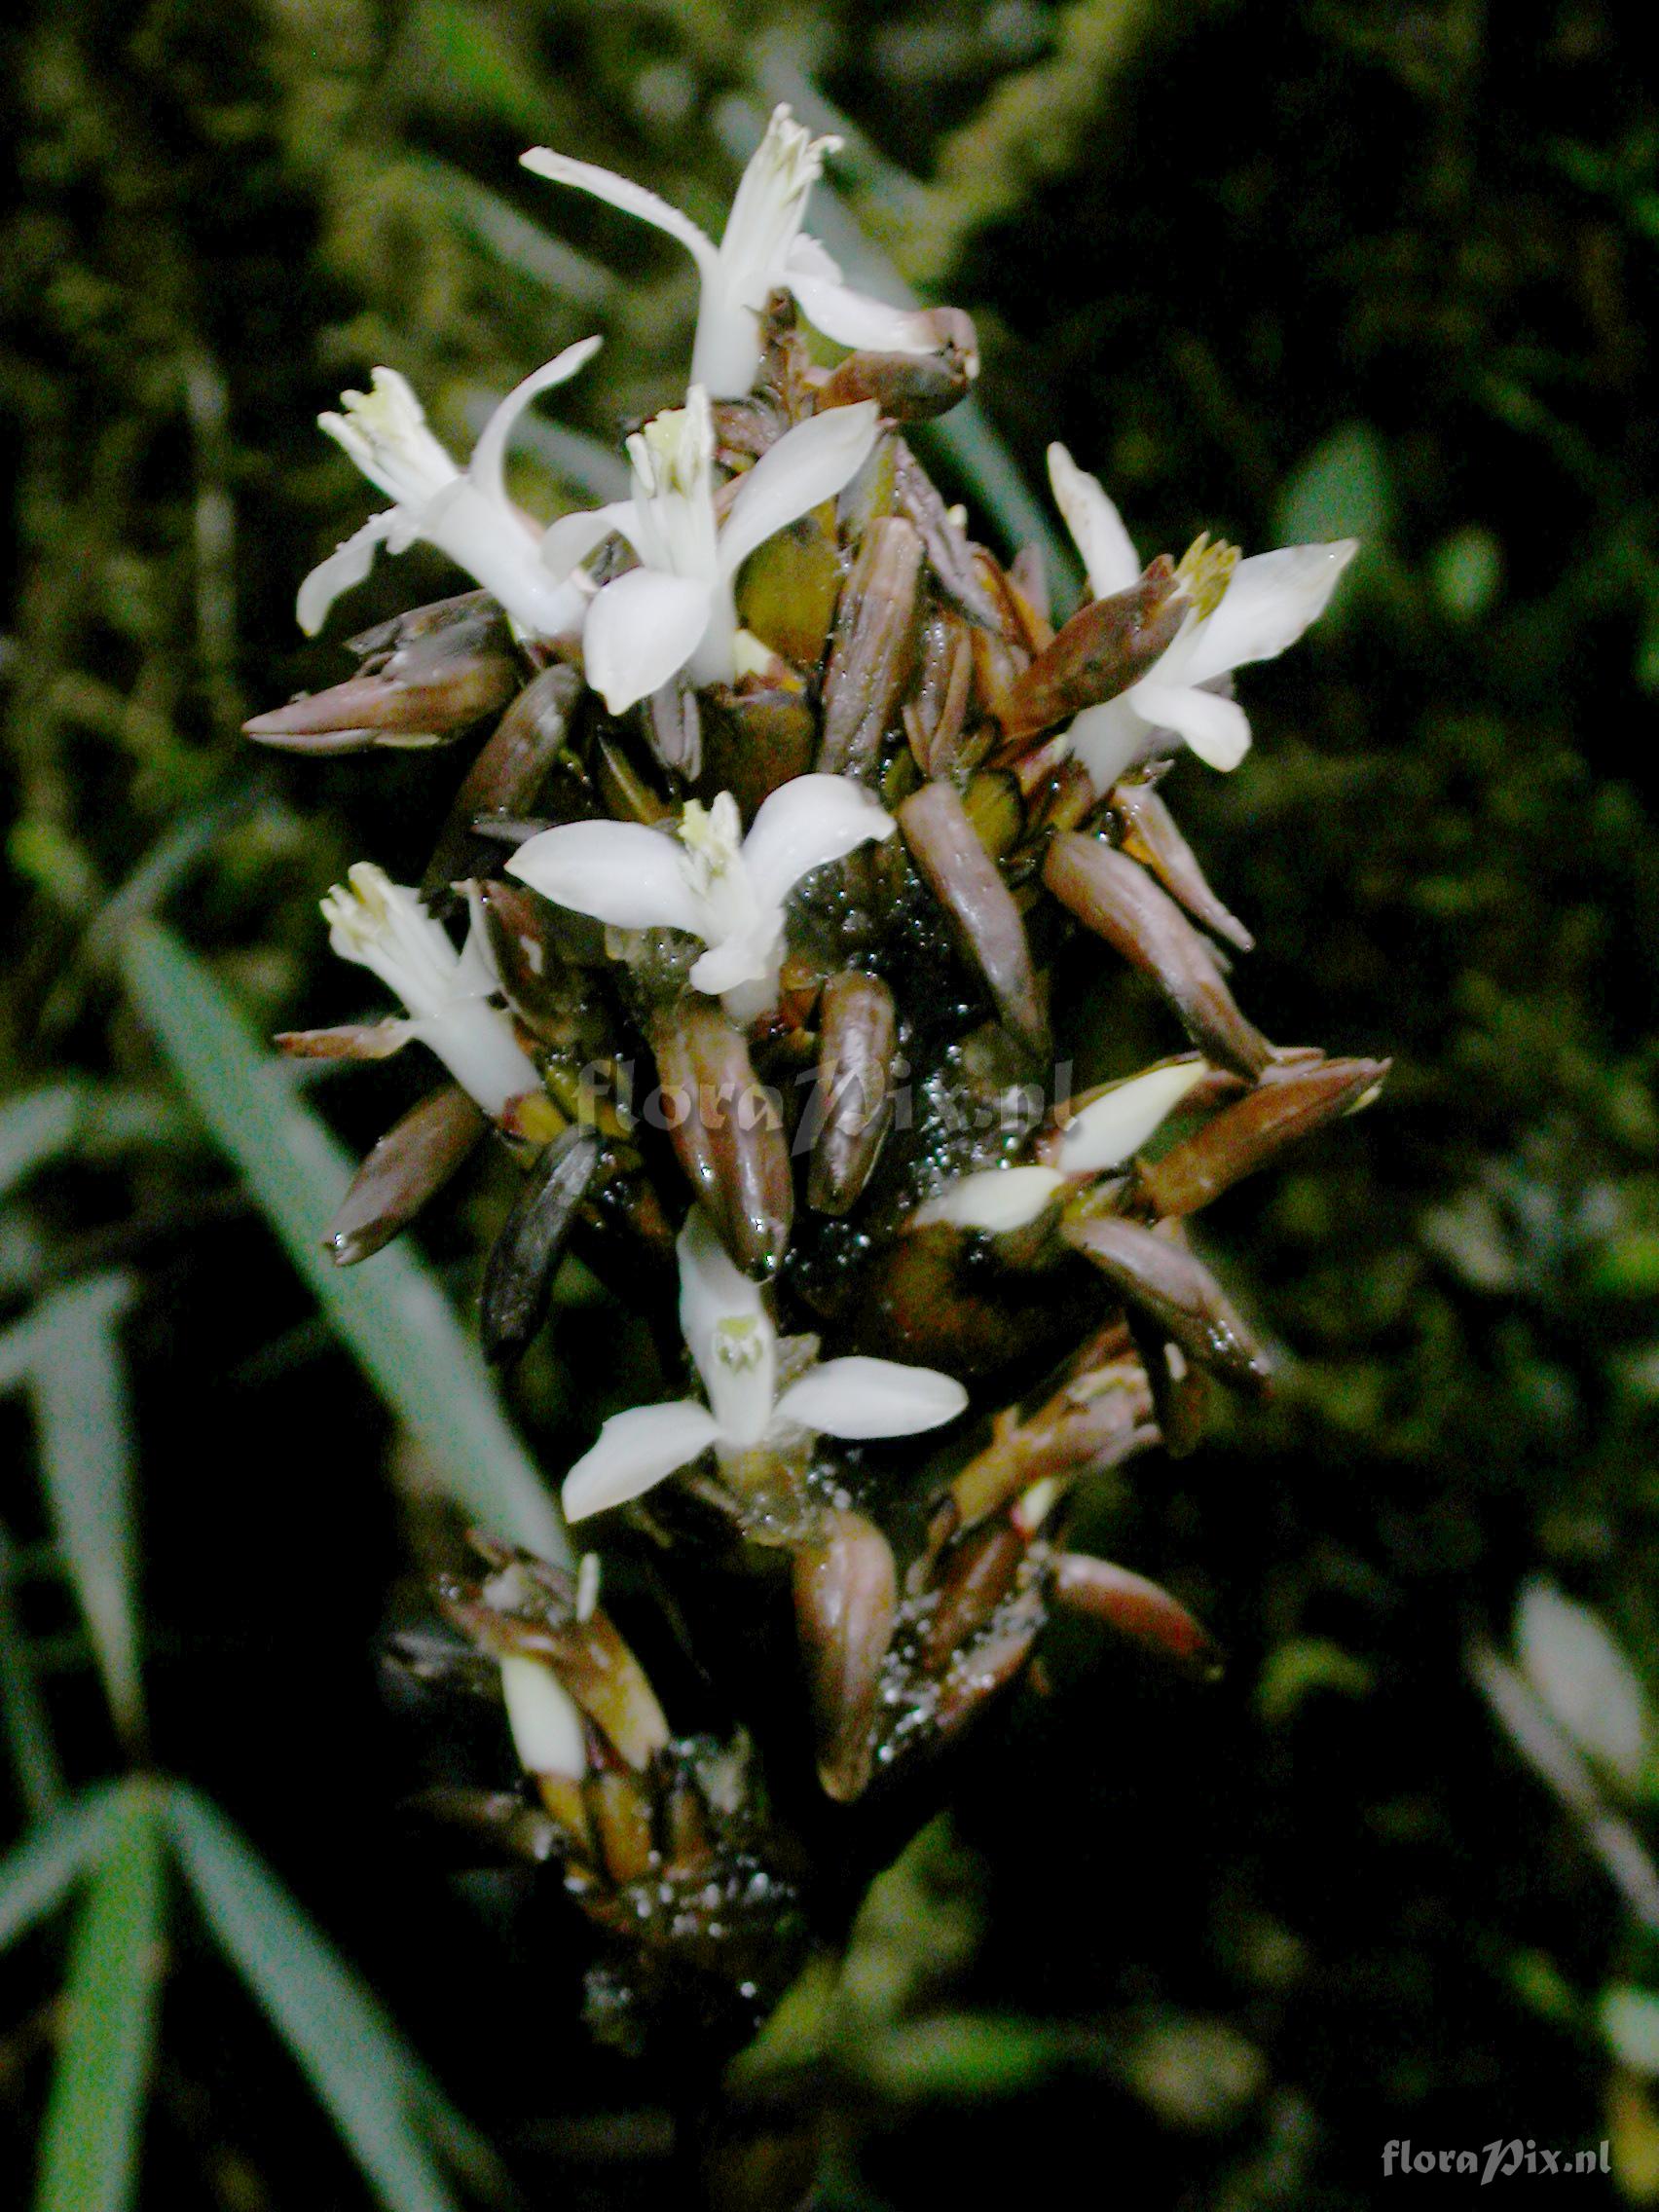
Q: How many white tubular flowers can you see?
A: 7